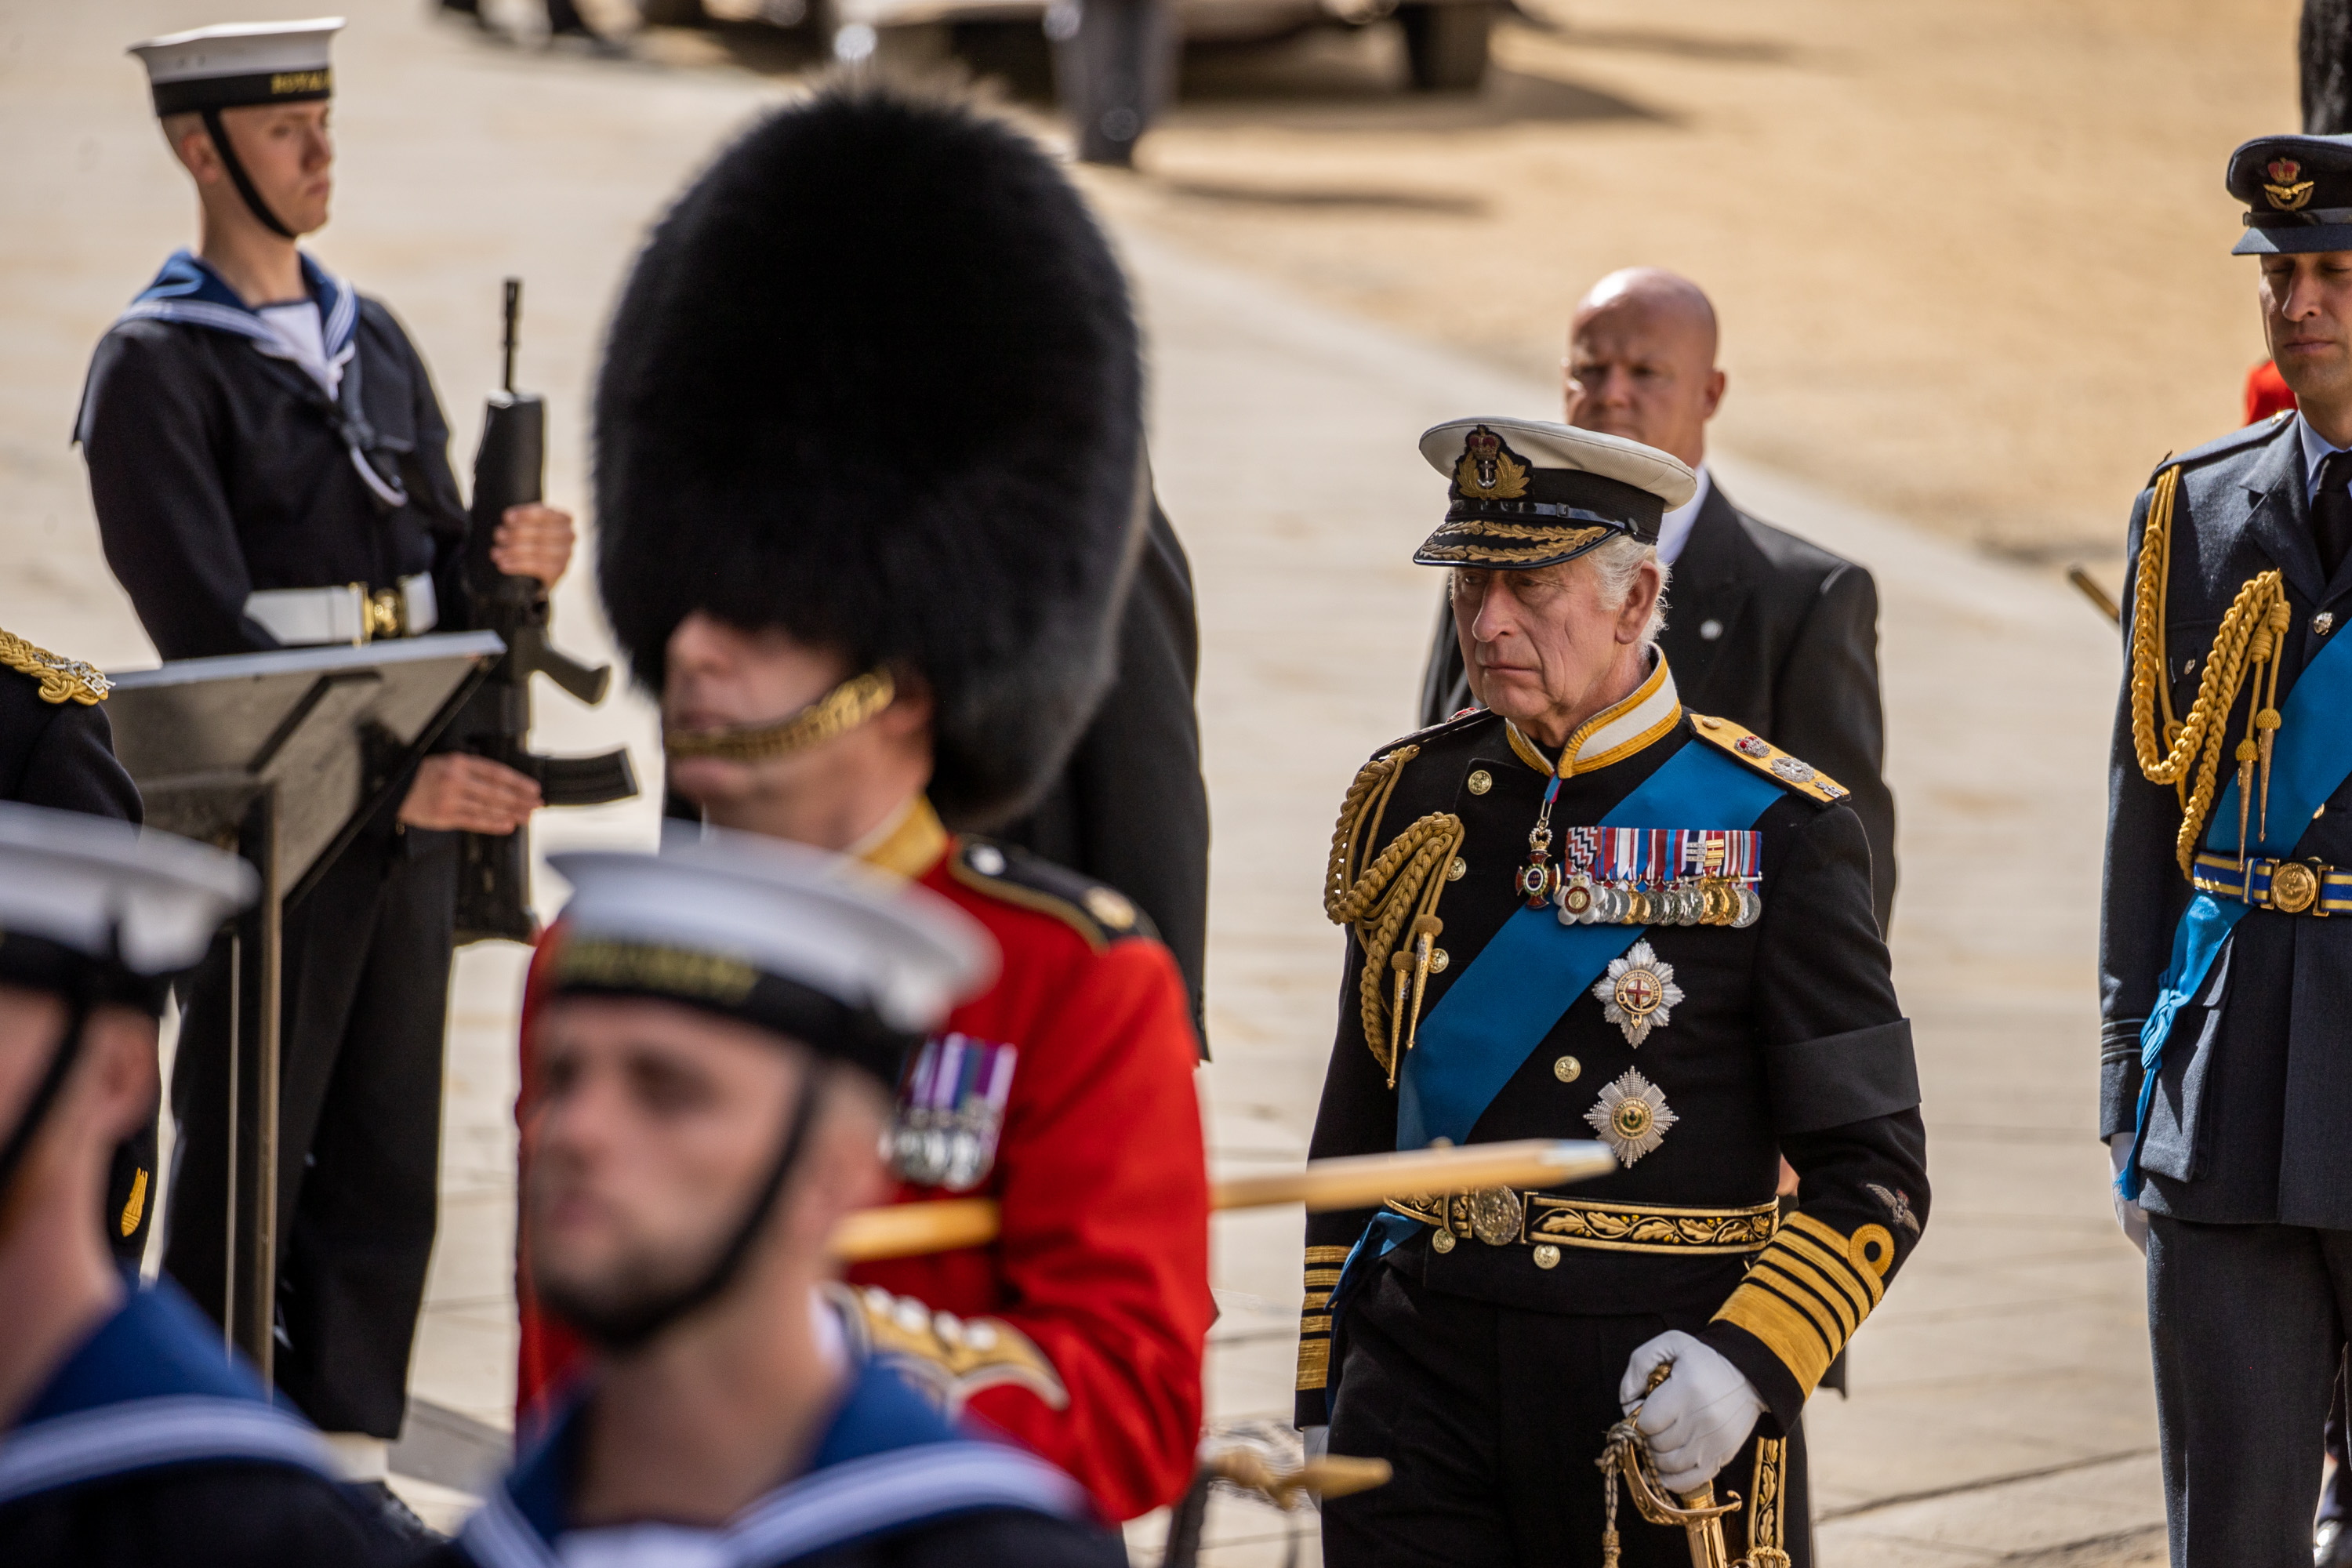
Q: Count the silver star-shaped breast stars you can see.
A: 2